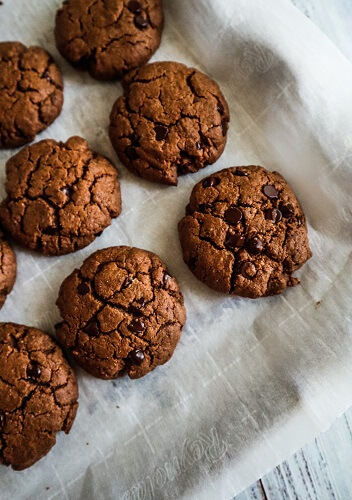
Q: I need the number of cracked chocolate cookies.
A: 8